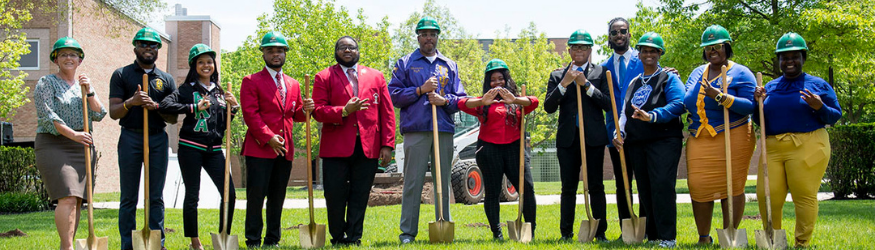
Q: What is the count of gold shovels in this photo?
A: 10